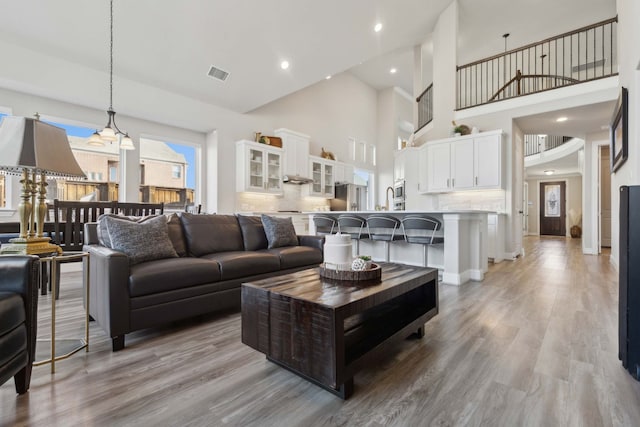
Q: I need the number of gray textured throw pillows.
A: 2